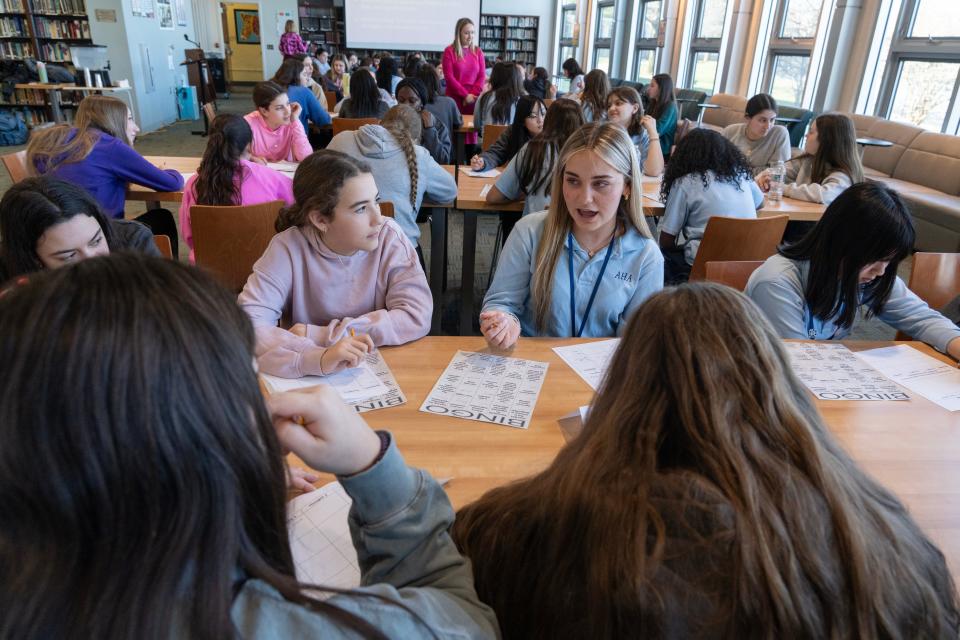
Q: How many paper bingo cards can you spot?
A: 3